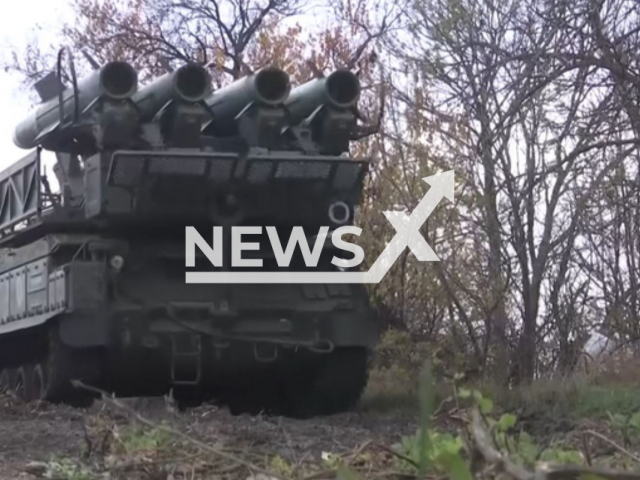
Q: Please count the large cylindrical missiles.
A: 4